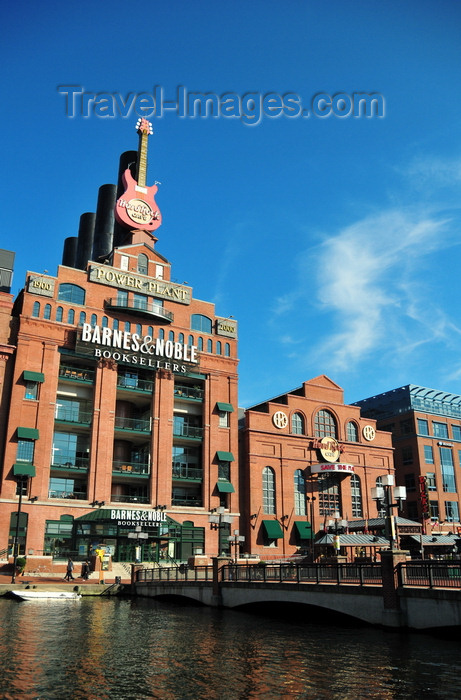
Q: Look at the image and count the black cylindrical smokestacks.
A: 4